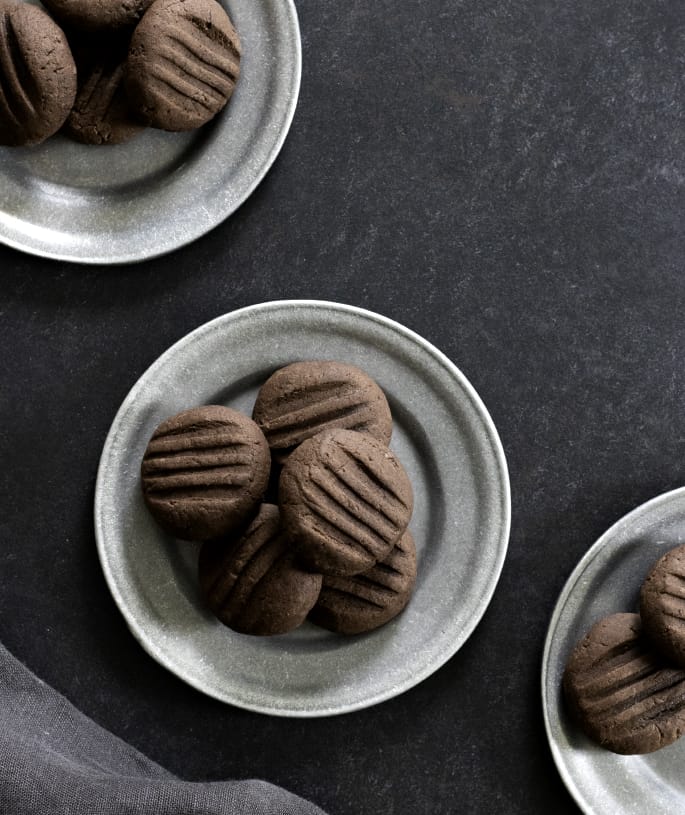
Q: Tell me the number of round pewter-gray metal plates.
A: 3